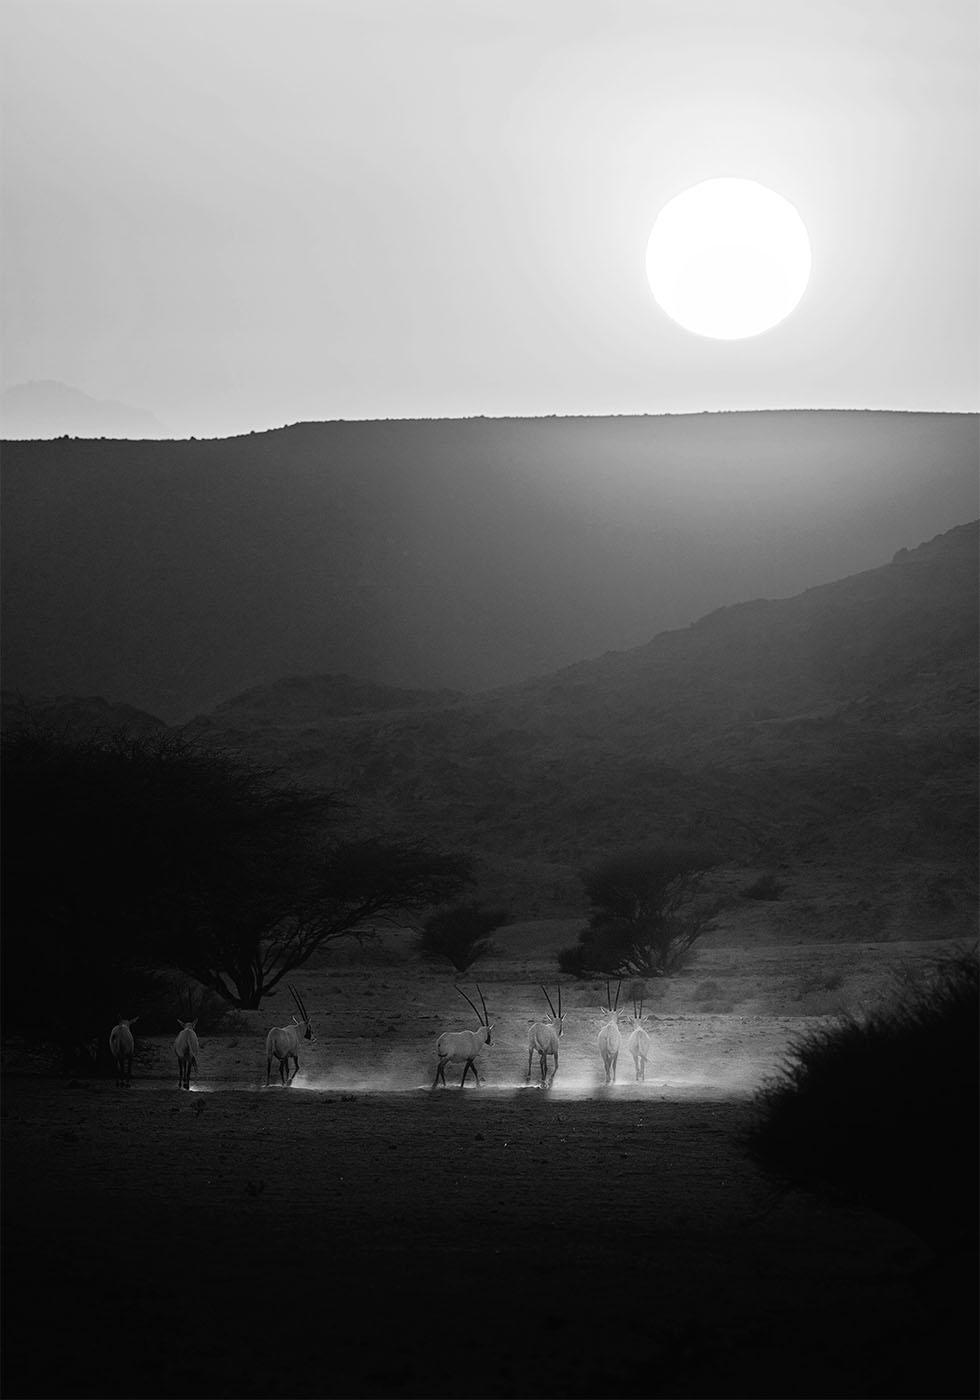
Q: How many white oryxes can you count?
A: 7